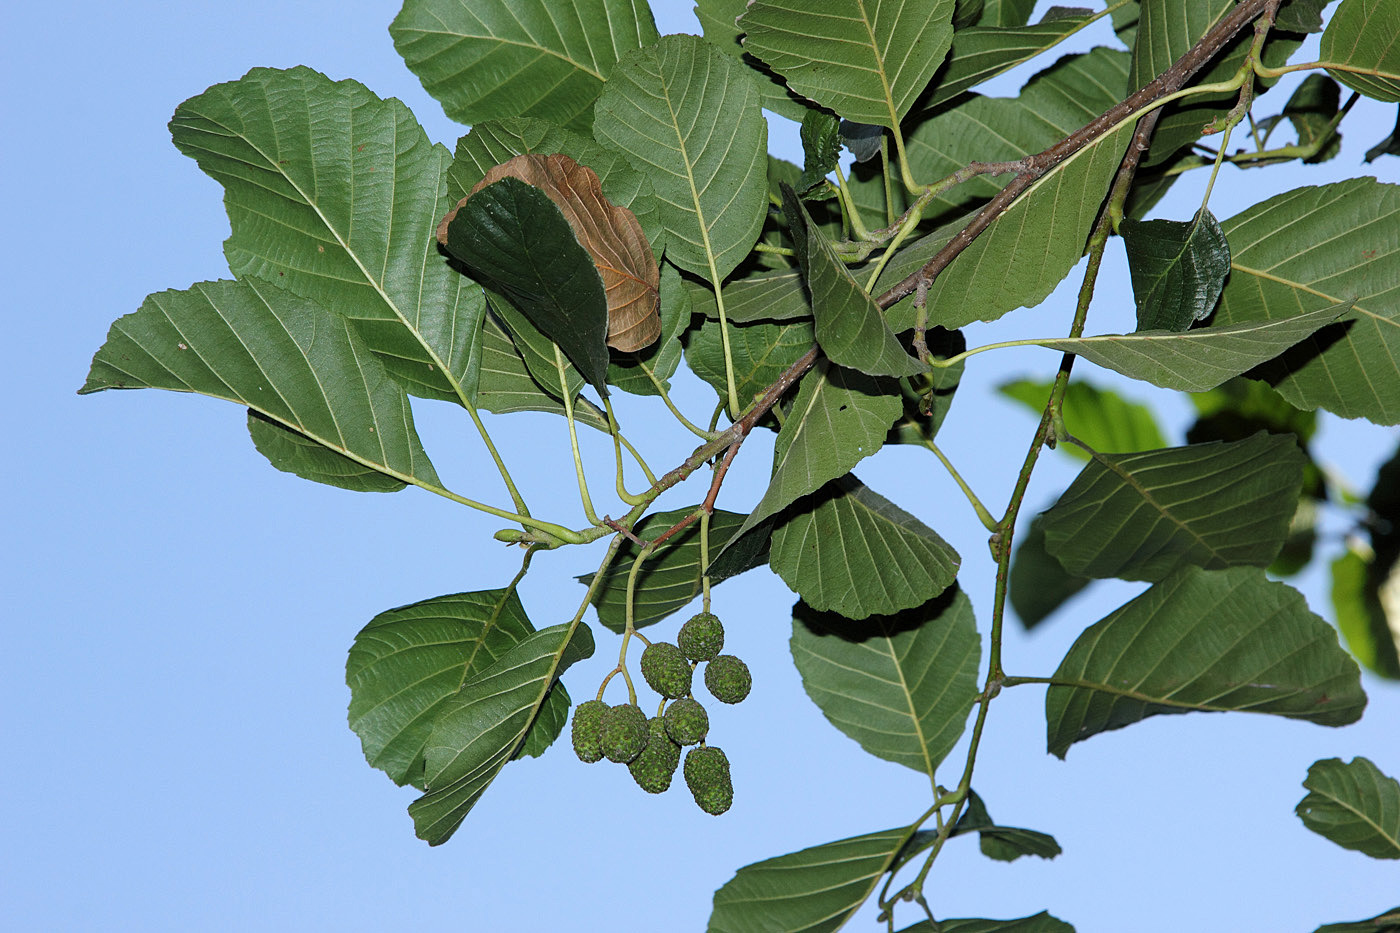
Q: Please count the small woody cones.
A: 8